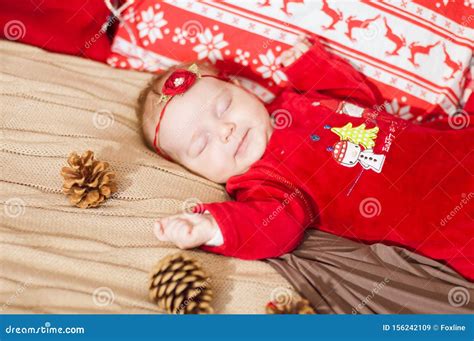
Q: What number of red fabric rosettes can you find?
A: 1